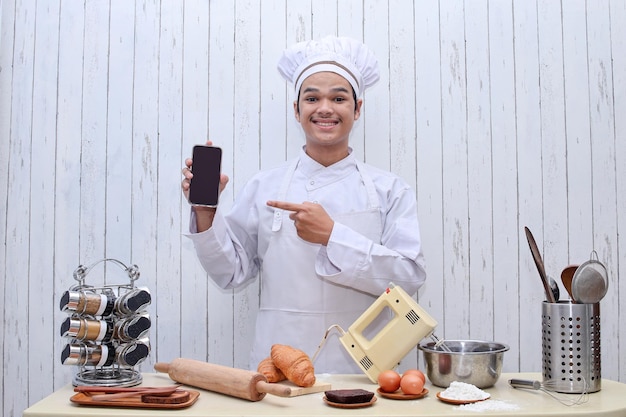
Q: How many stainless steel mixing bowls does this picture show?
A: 1